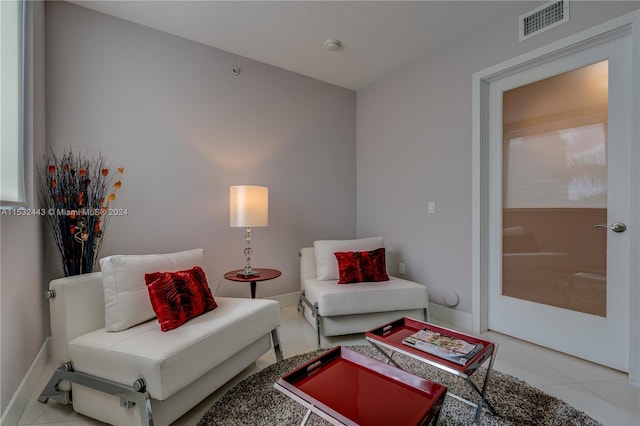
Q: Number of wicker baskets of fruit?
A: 0